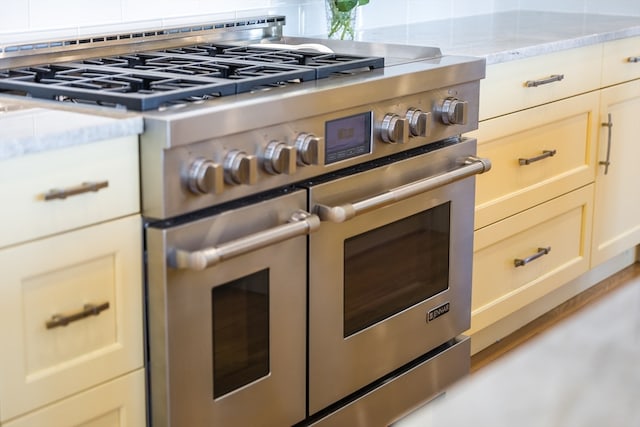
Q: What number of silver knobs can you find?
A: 7